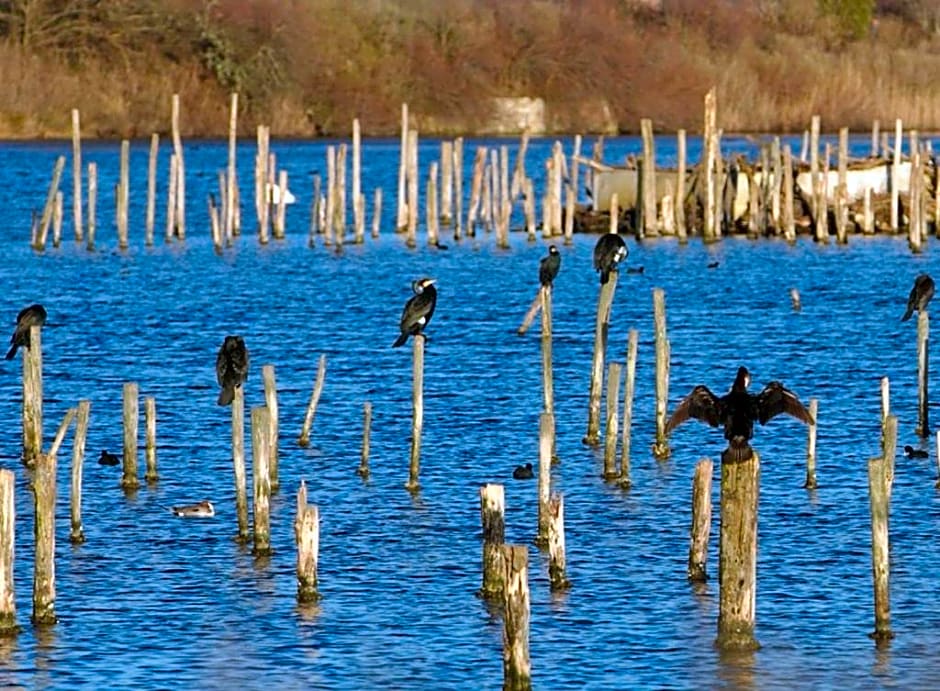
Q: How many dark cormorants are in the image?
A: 7